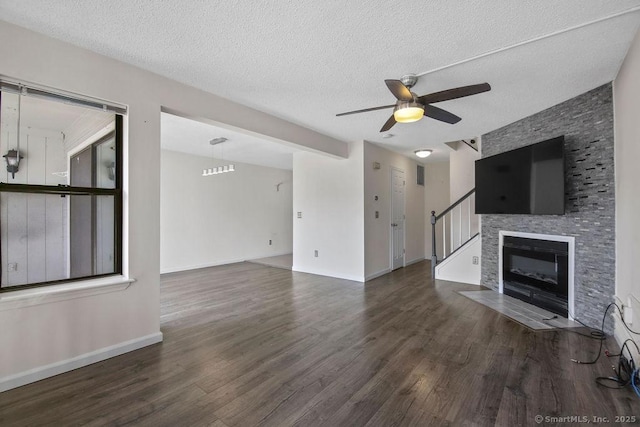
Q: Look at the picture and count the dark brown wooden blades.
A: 5